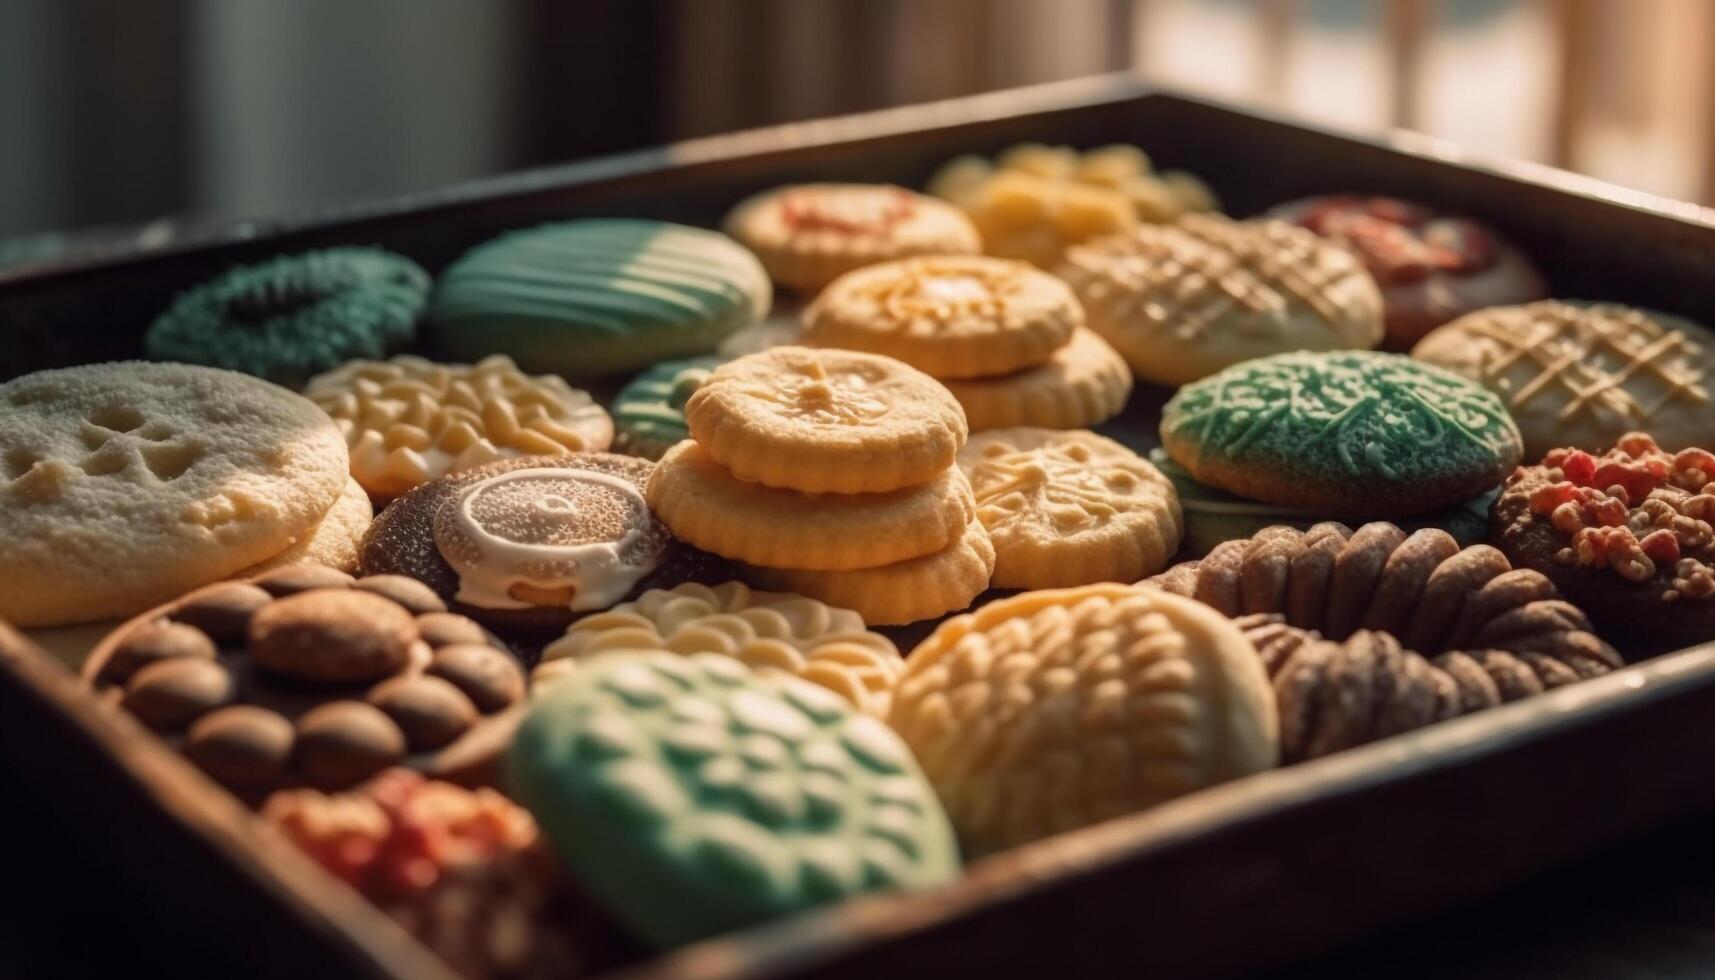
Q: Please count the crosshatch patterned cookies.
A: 2